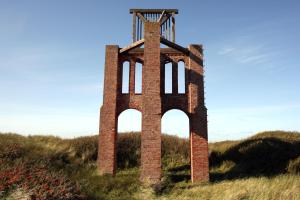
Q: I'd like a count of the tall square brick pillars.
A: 3